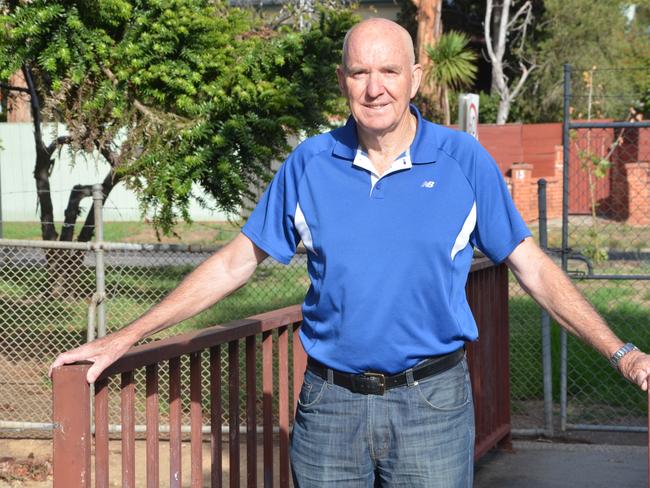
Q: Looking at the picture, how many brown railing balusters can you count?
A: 11